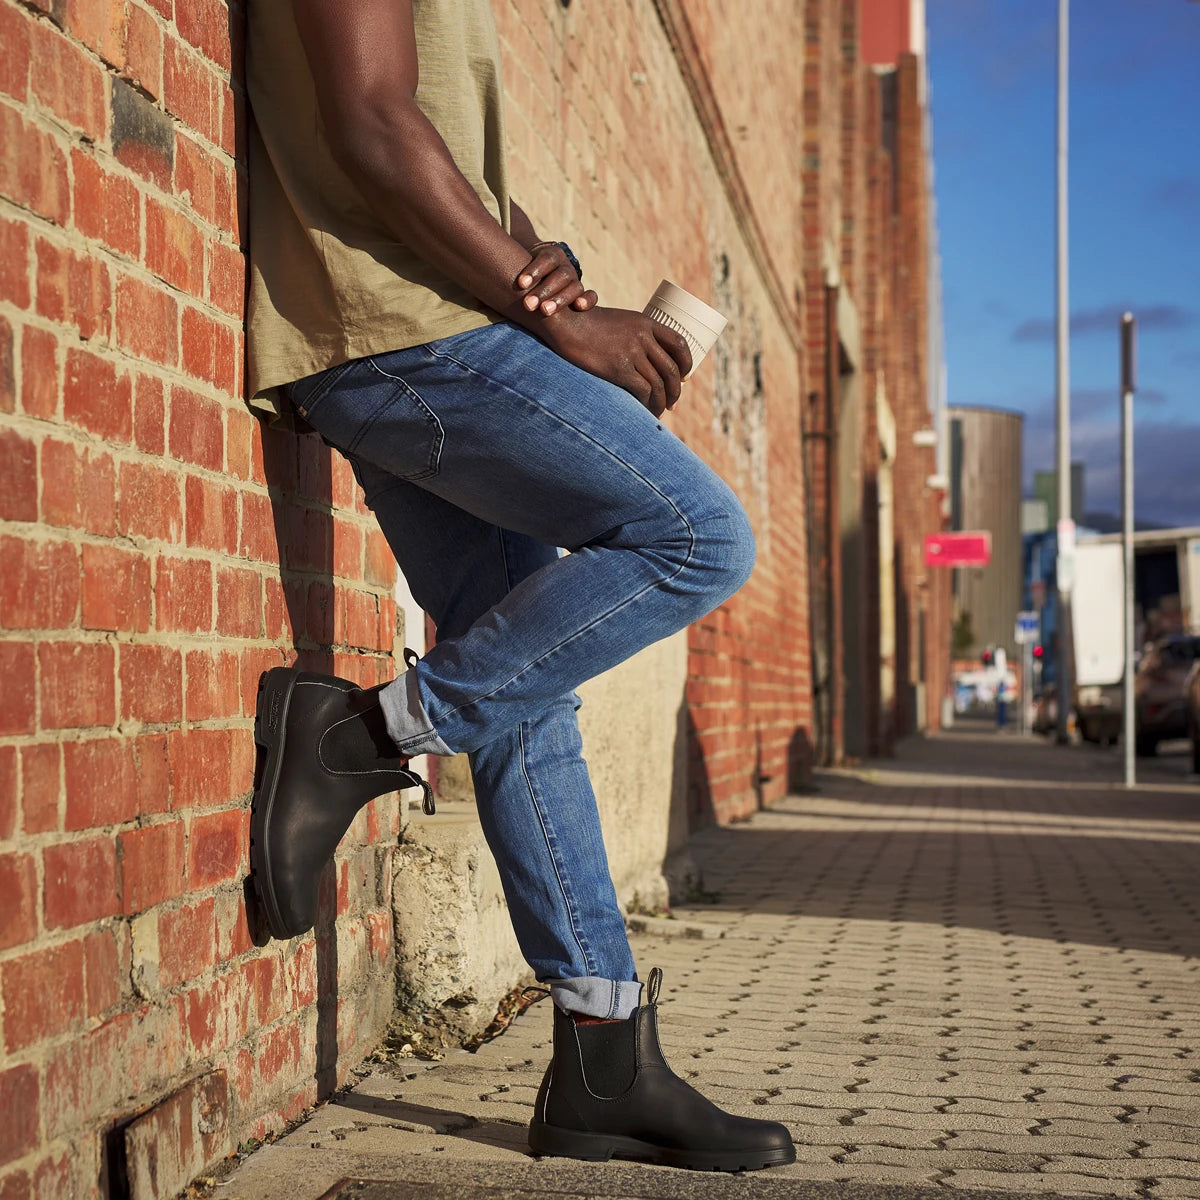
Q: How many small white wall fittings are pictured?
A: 2